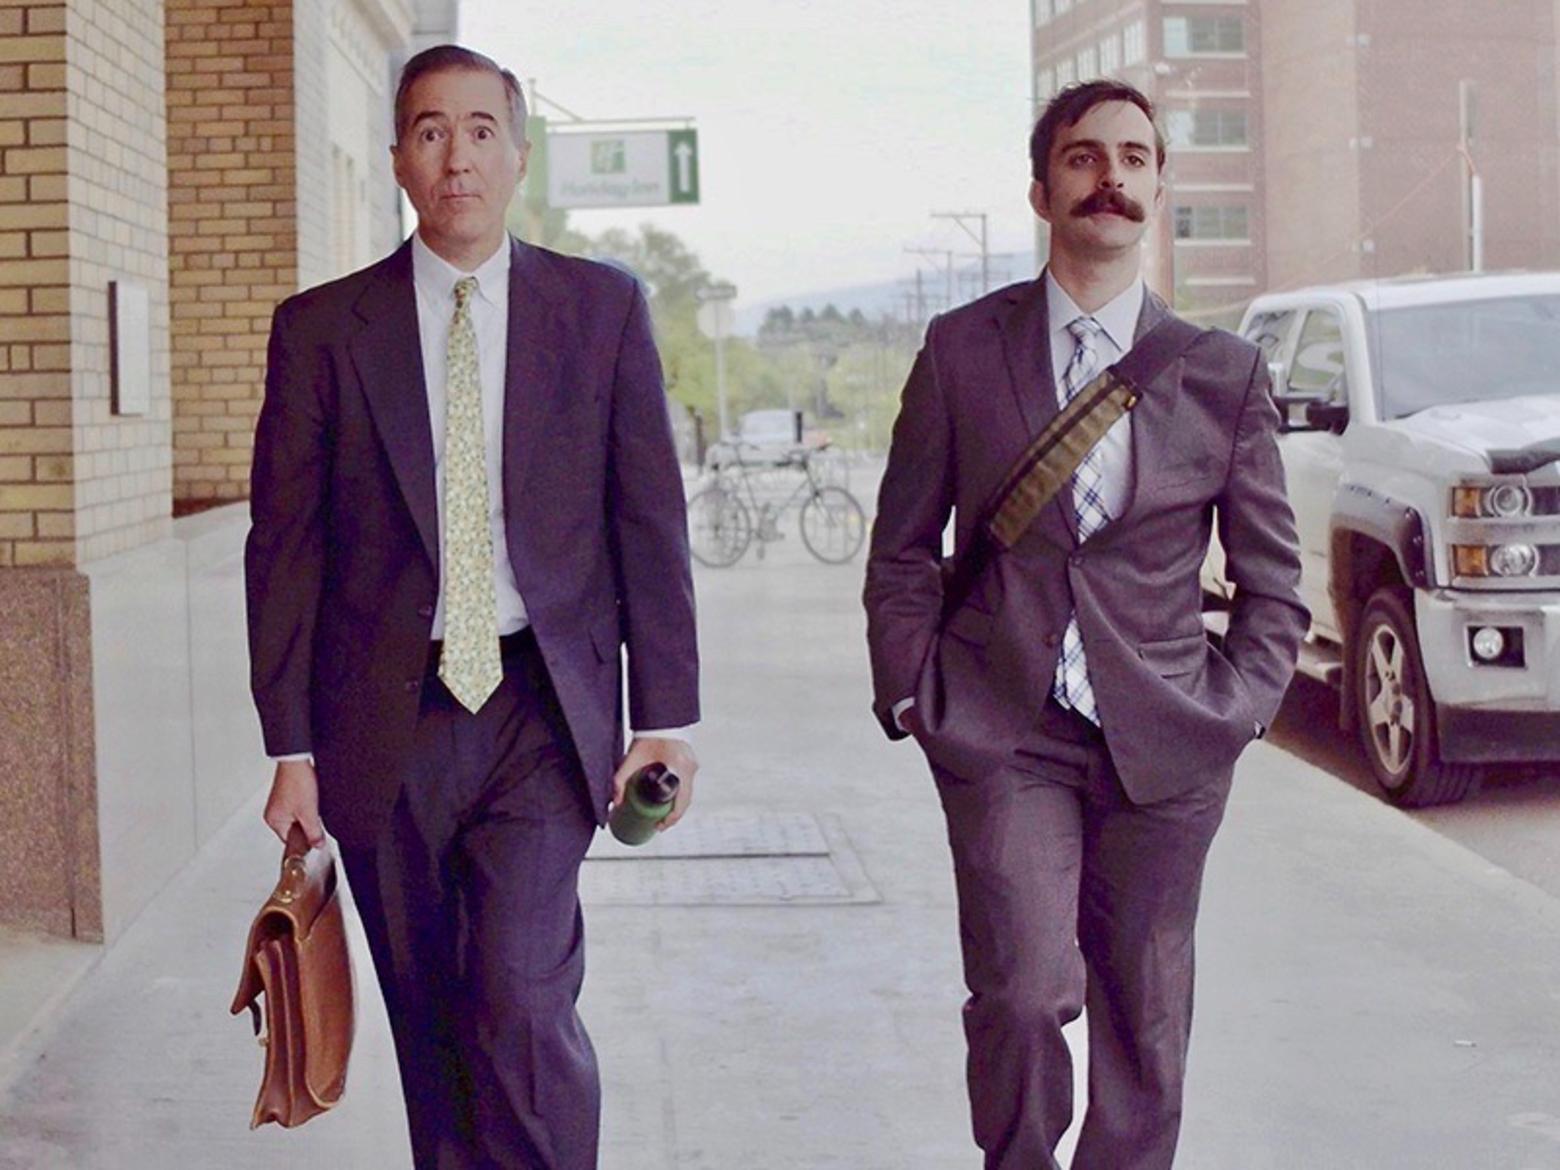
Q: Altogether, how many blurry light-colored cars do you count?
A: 1